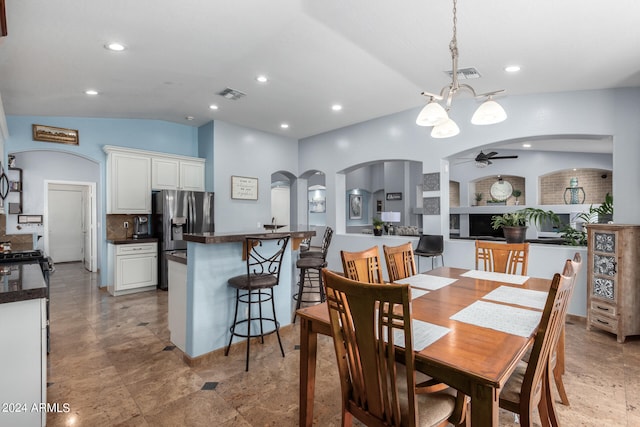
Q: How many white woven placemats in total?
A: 6